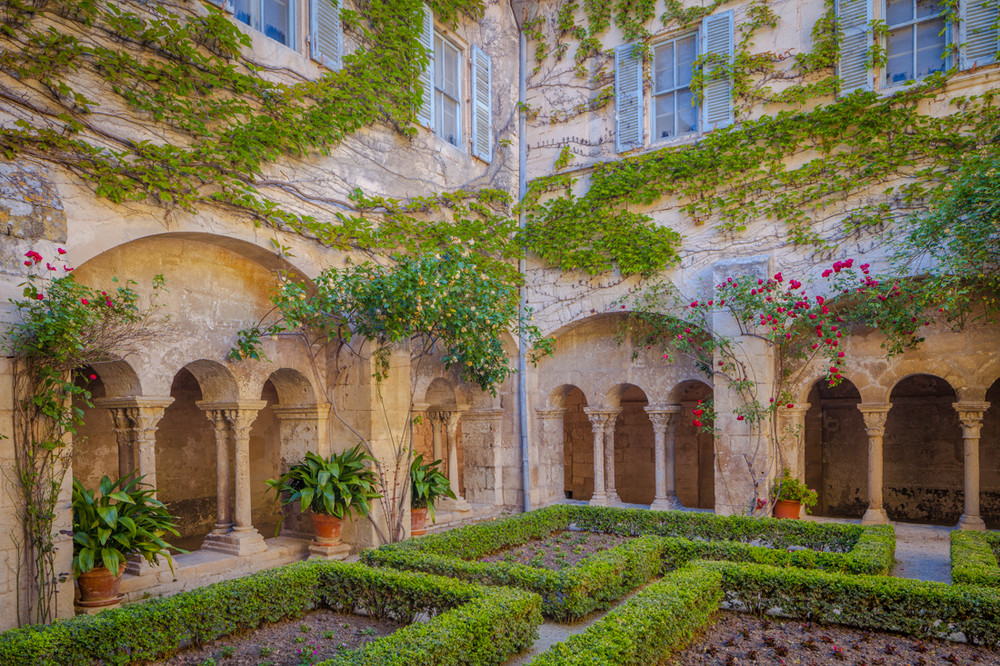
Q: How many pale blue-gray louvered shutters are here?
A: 7